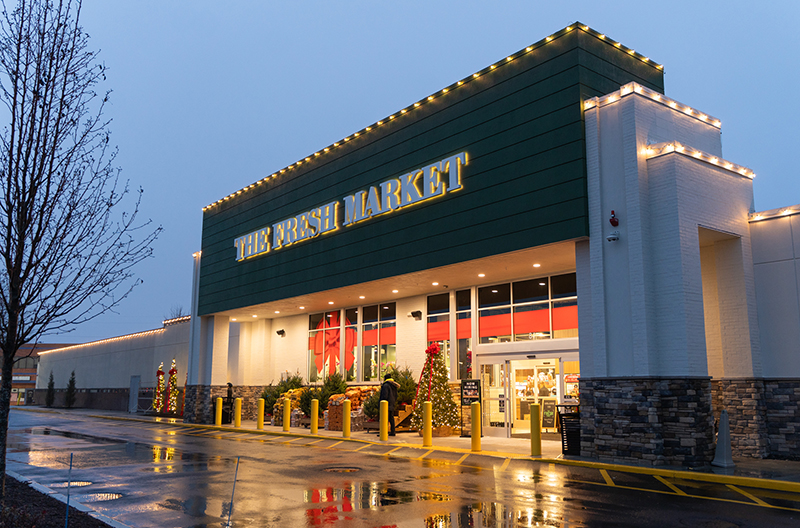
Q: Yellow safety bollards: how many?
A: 10